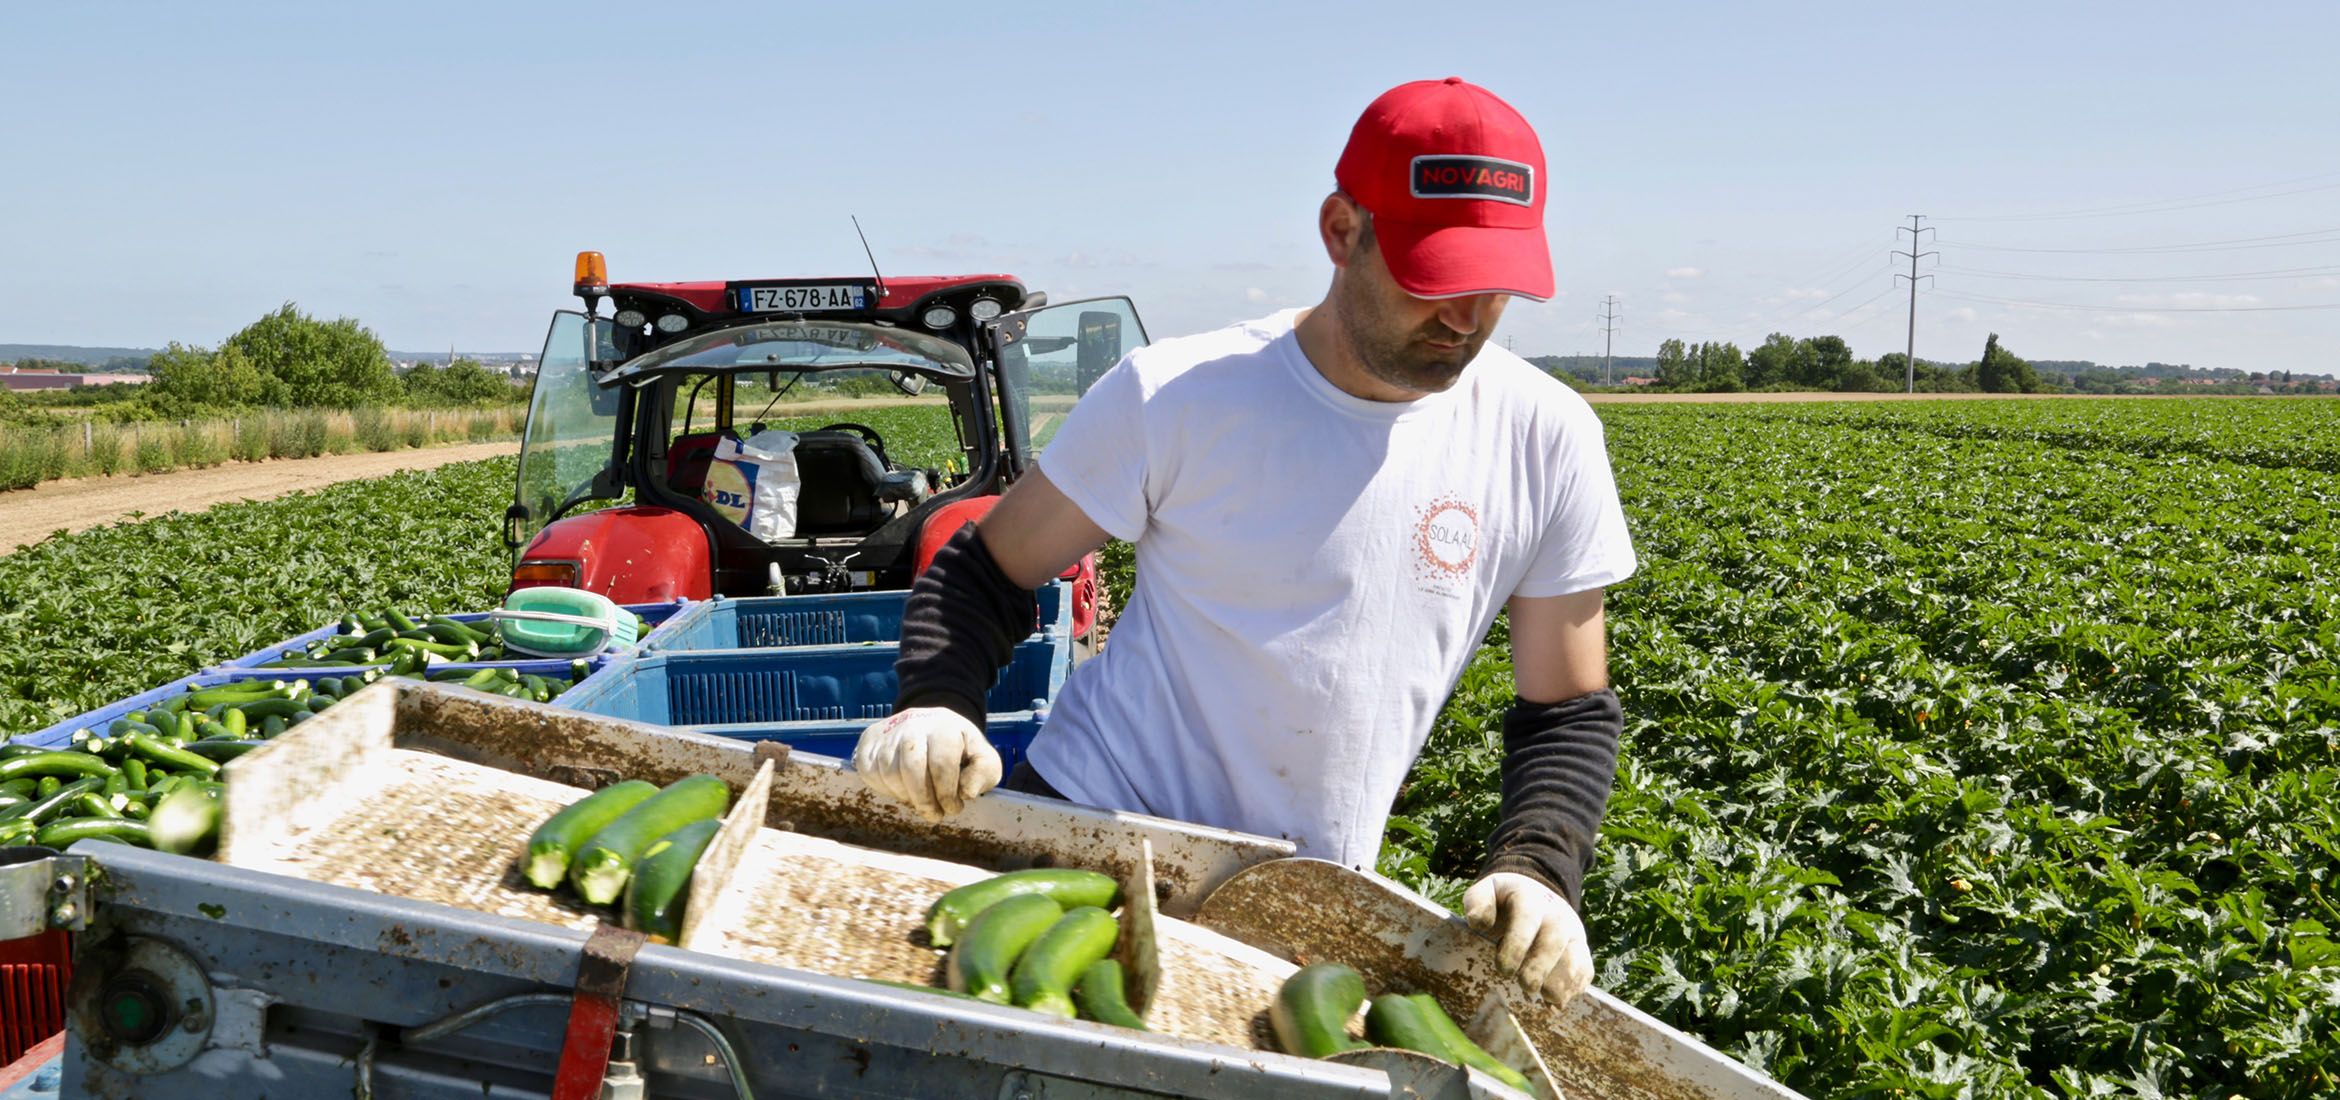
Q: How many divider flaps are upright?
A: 4